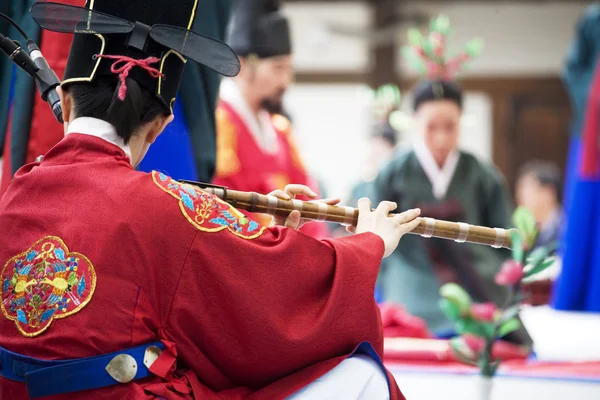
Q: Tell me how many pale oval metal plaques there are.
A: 2